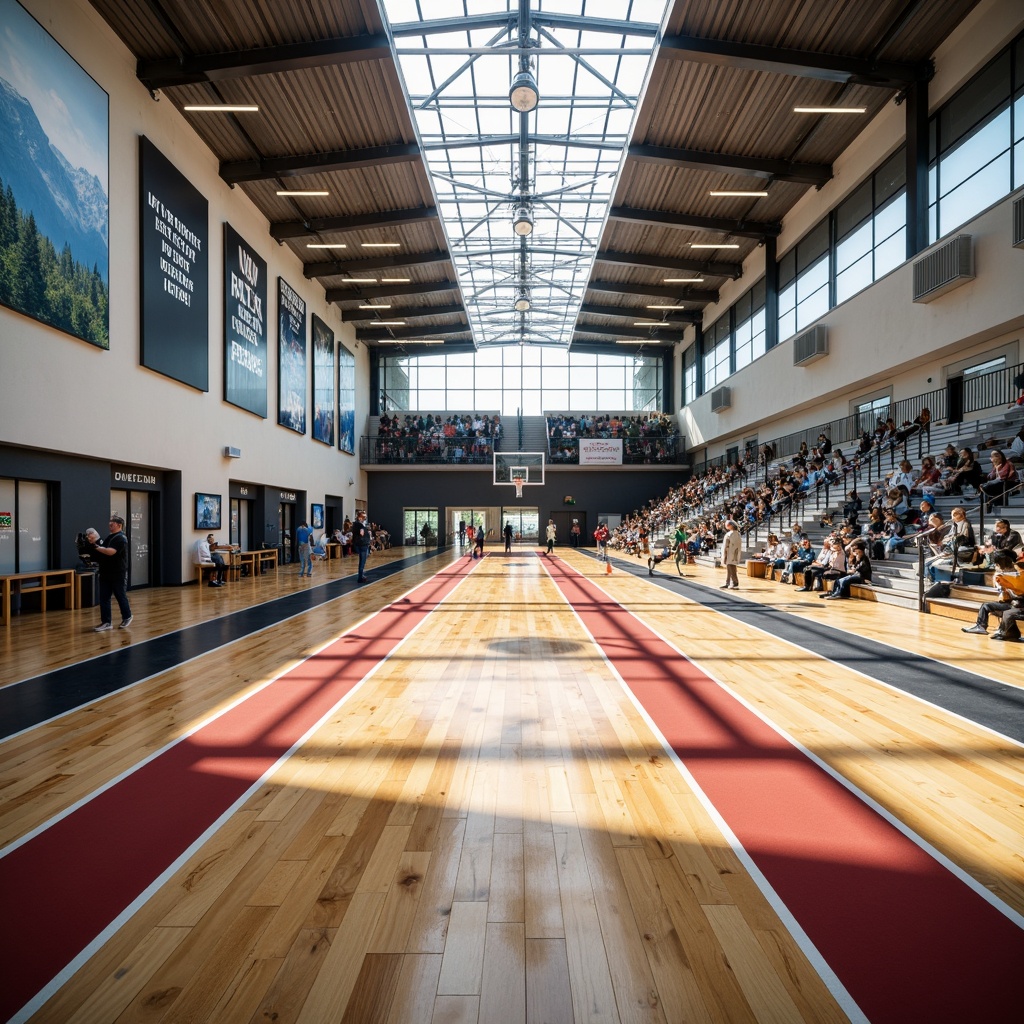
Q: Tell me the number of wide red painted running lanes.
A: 2